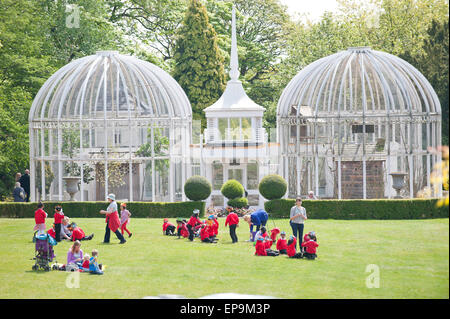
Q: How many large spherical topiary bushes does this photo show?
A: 3